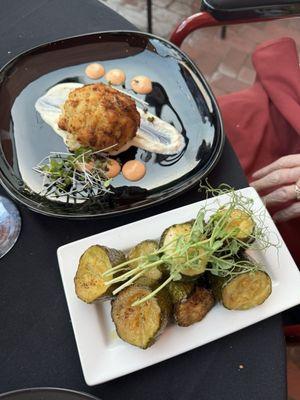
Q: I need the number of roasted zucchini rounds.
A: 7